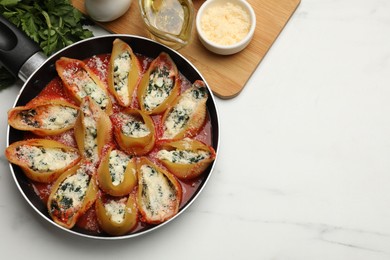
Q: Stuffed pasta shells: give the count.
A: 13